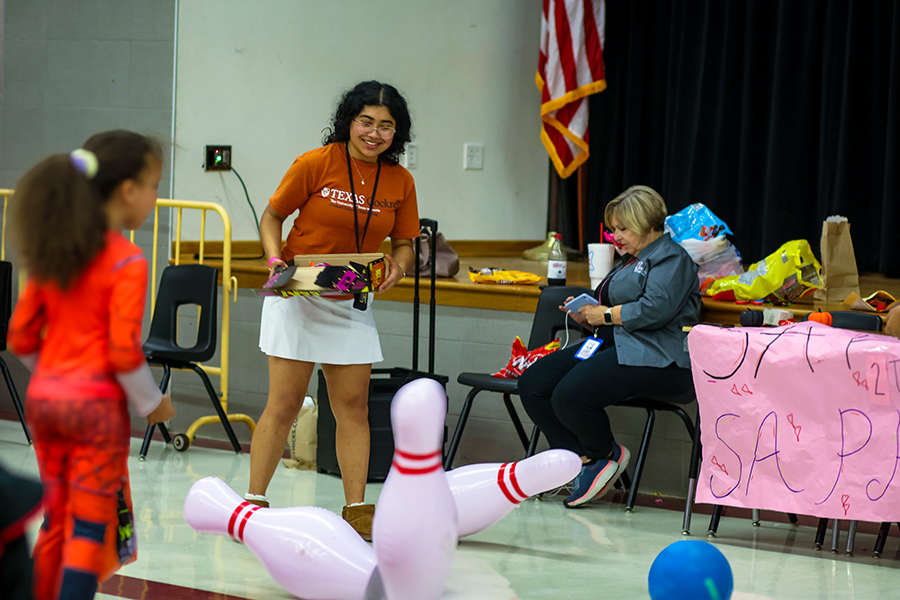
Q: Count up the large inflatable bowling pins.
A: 3